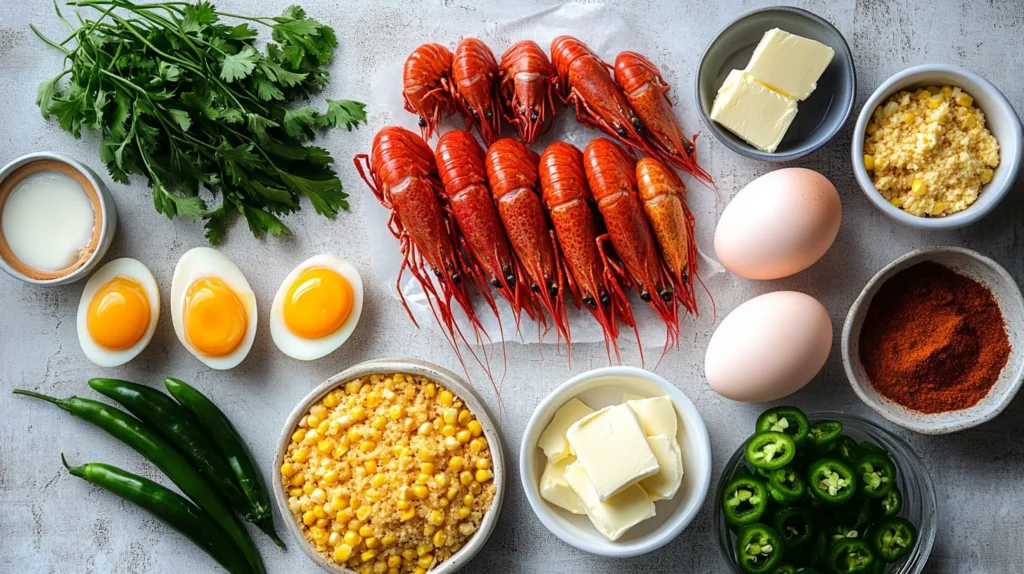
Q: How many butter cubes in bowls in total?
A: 8